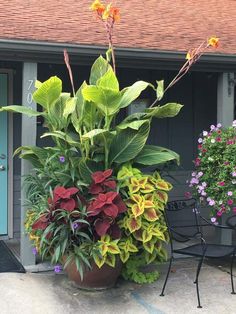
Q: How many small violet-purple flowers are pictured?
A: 4